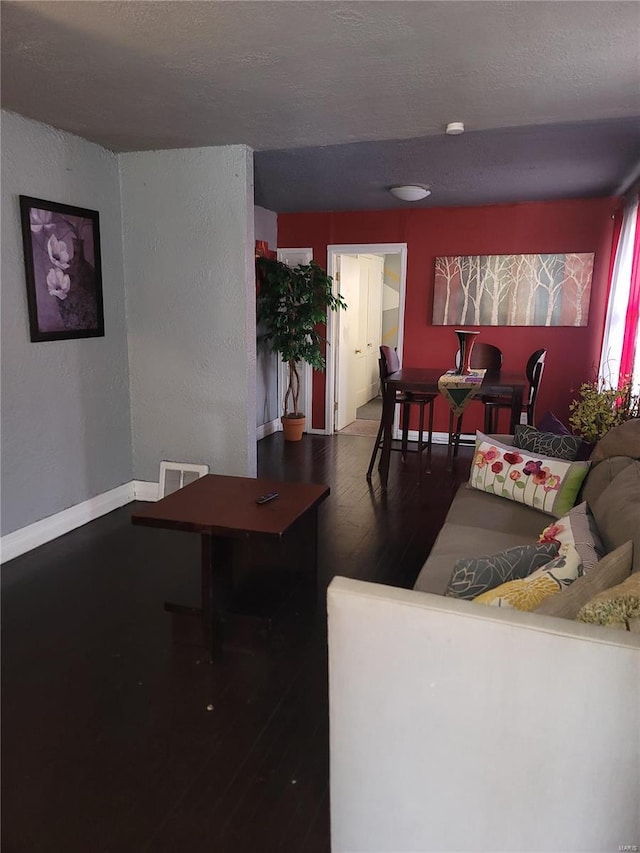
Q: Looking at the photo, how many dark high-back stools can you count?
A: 3